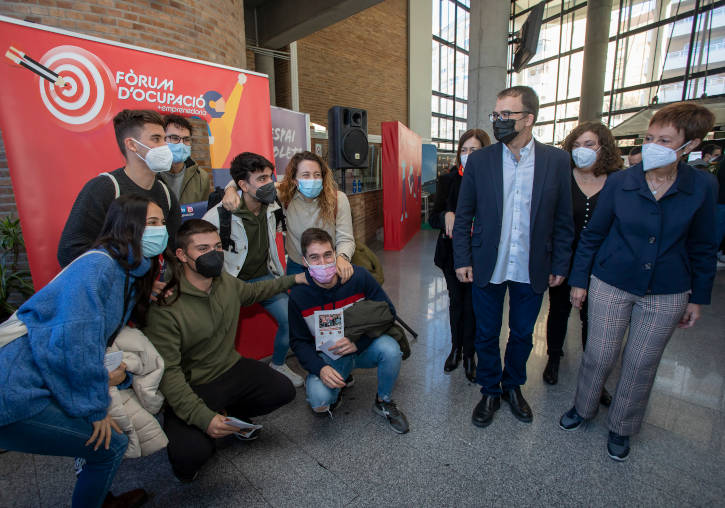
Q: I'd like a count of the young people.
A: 7